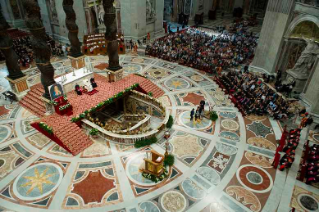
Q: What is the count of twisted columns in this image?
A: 4